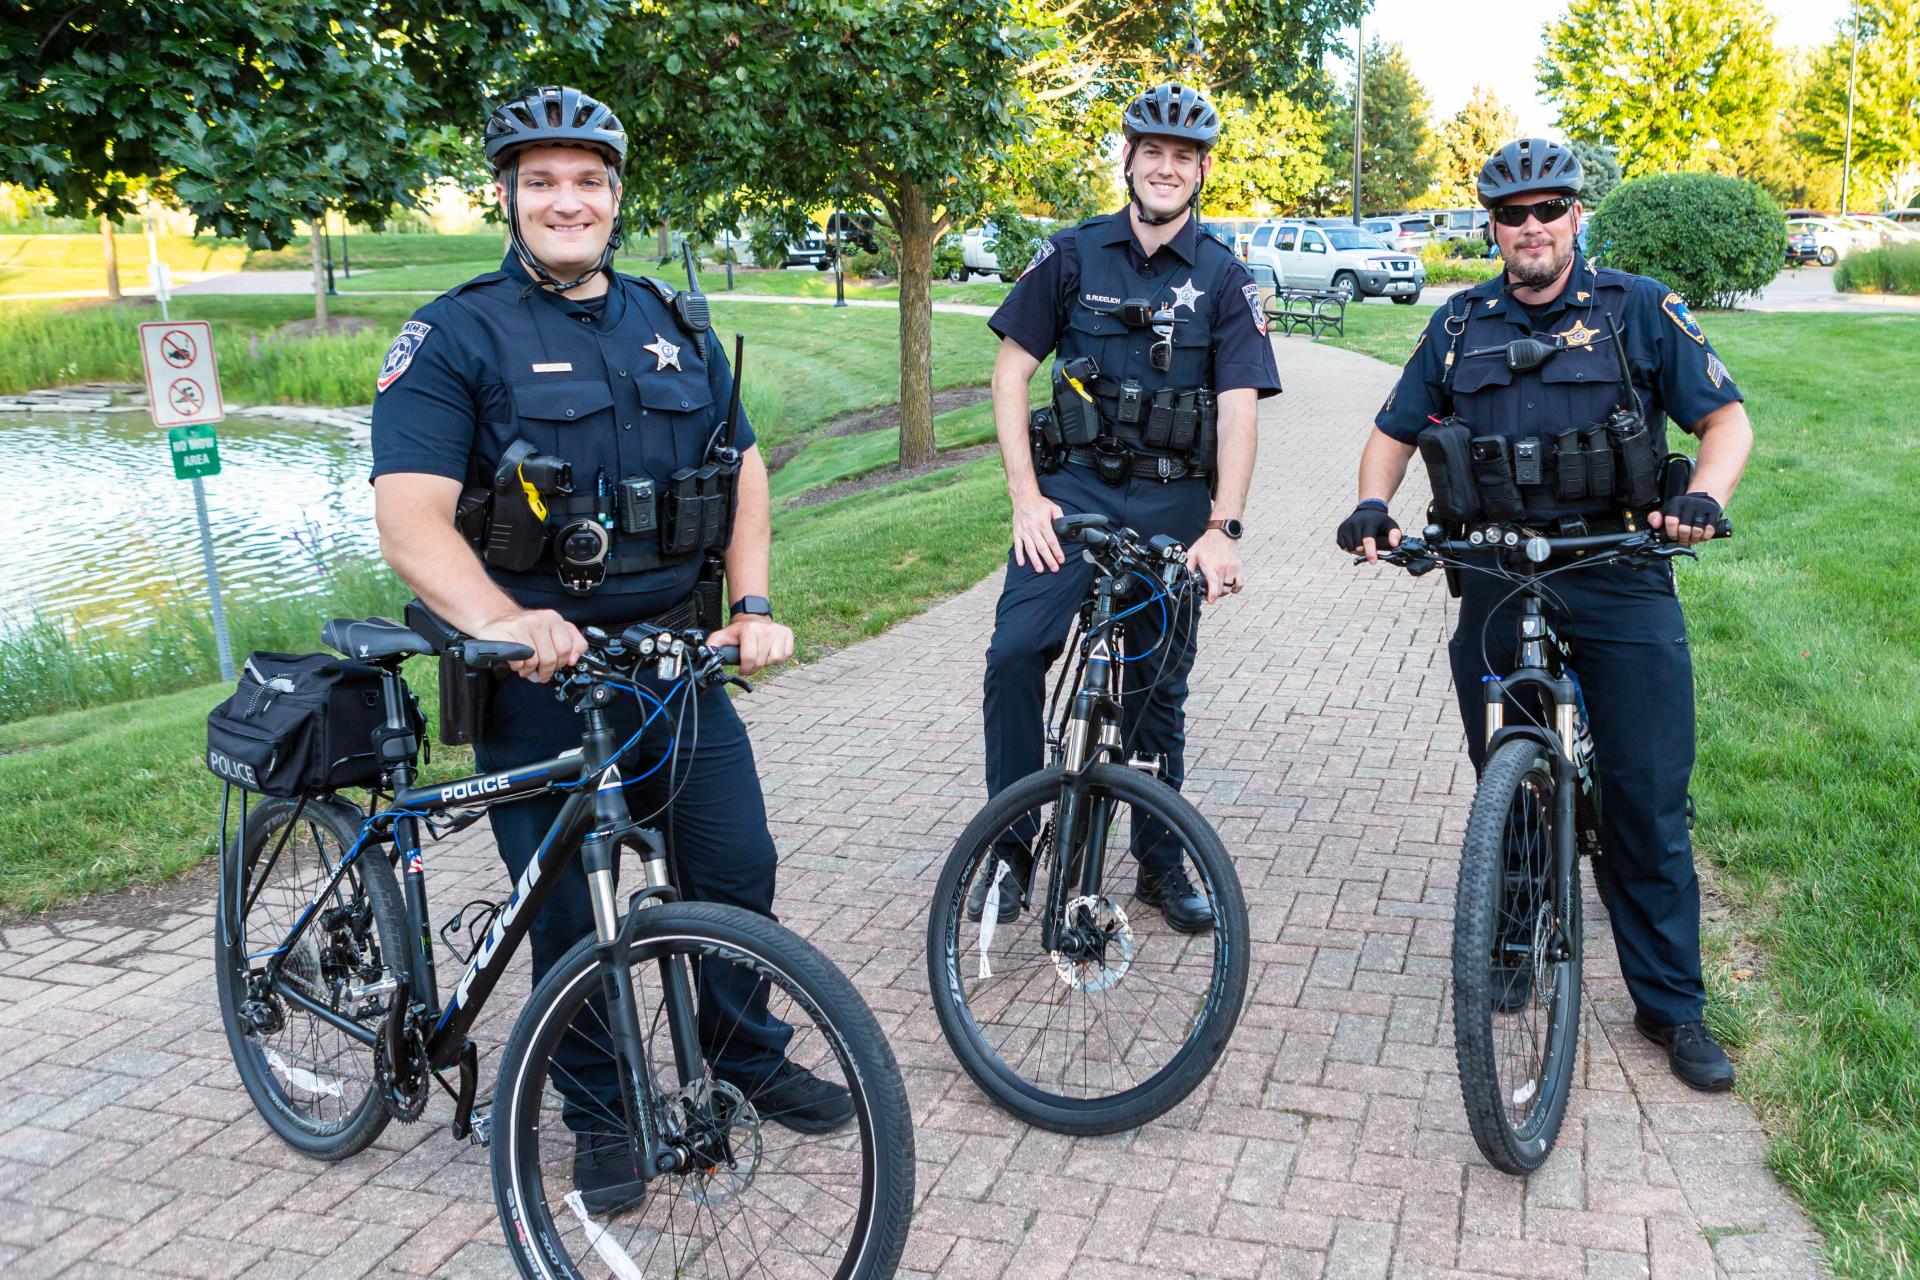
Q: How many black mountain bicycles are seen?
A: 3